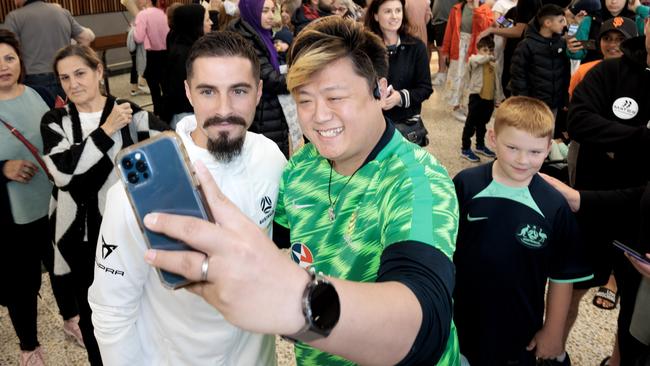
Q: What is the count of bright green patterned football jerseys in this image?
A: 1